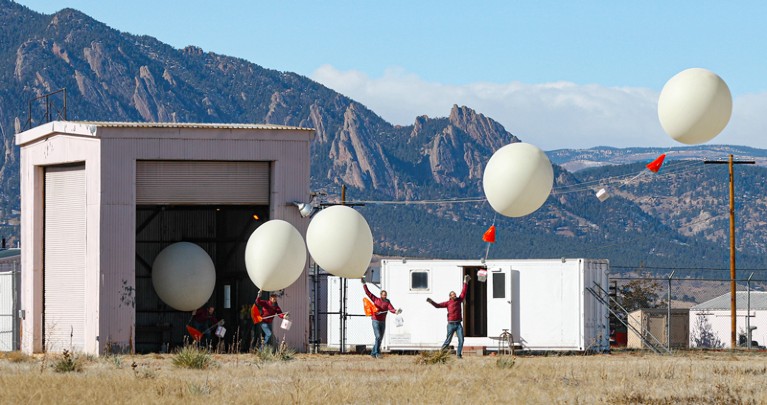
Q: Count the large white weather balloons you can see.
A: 5